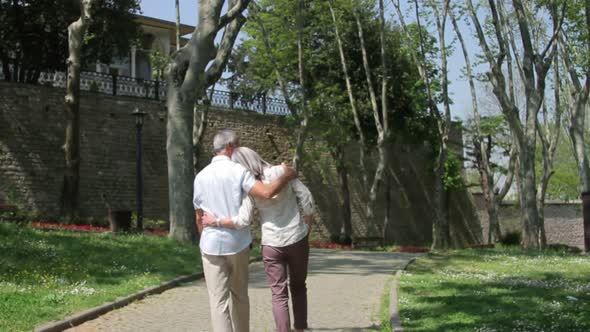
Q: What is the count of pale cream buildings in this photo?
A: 1